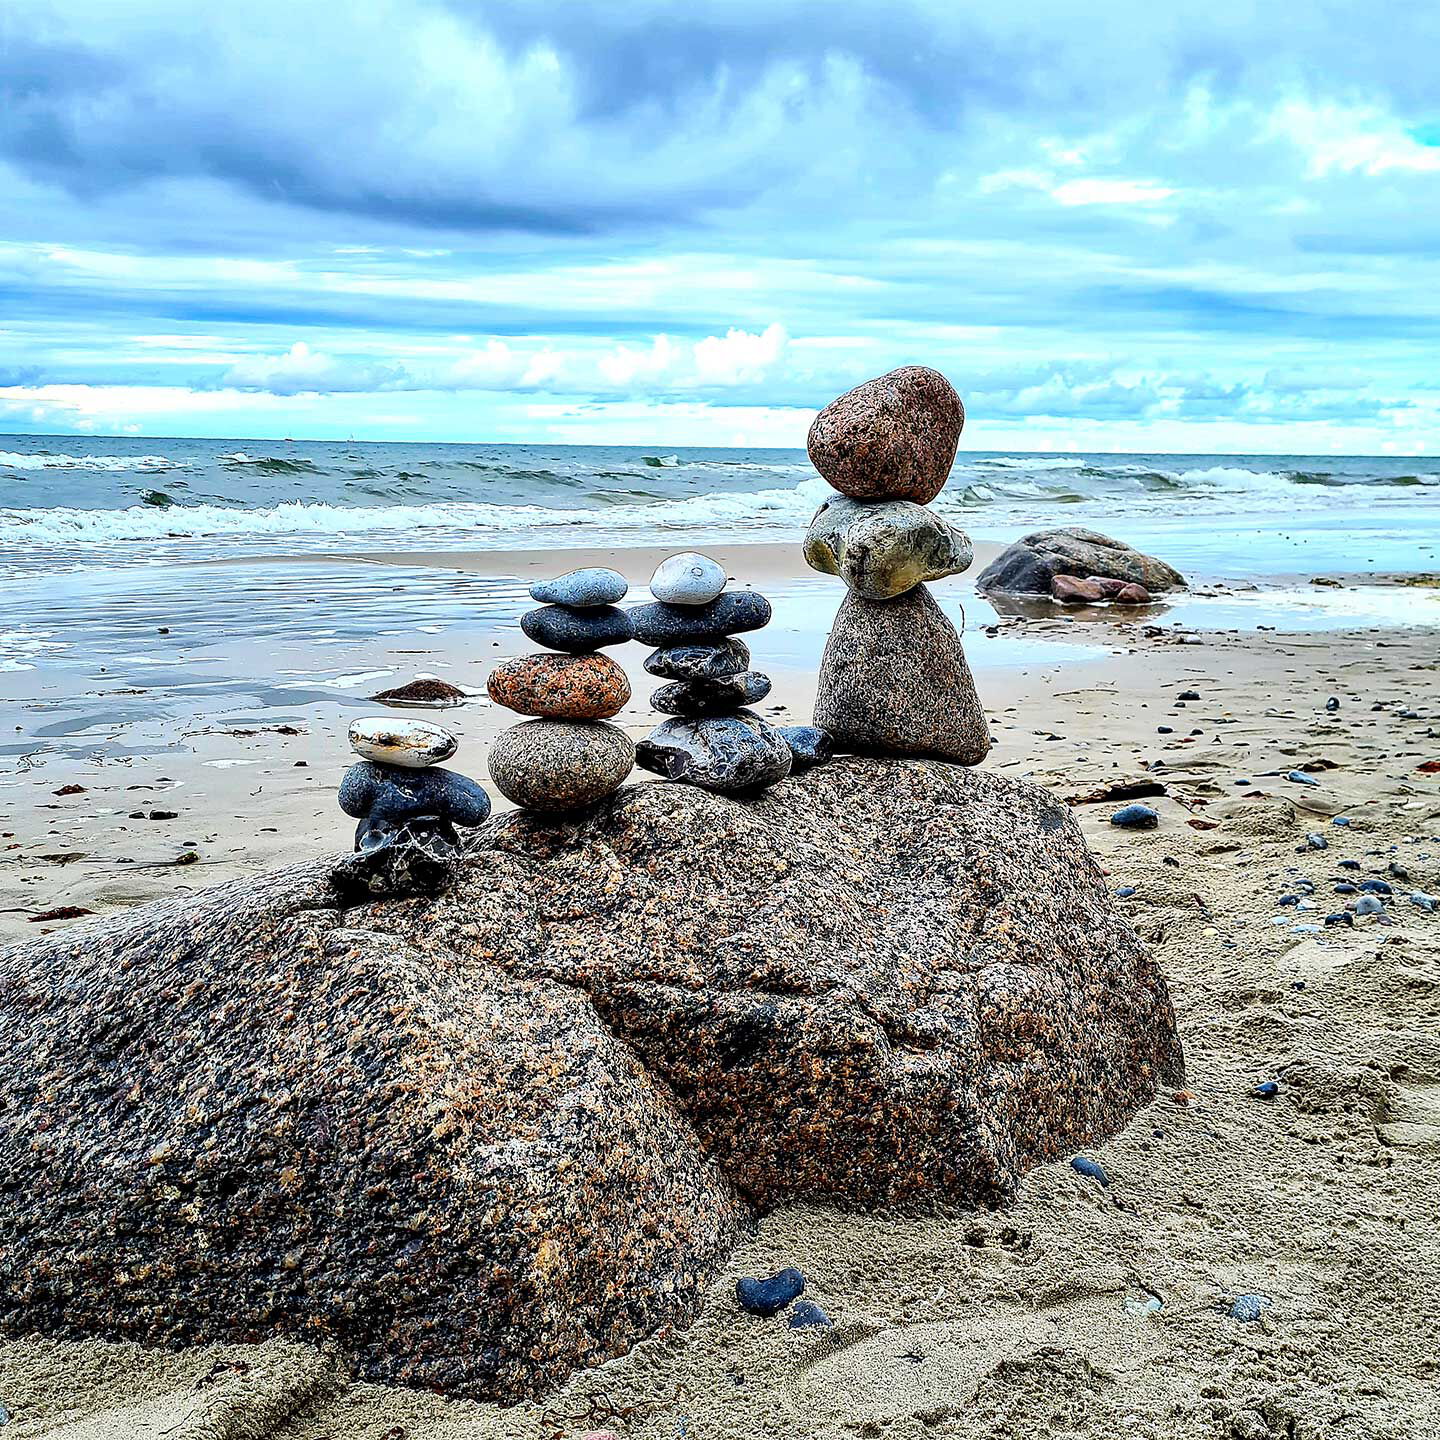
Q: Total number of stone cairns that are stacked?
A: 4